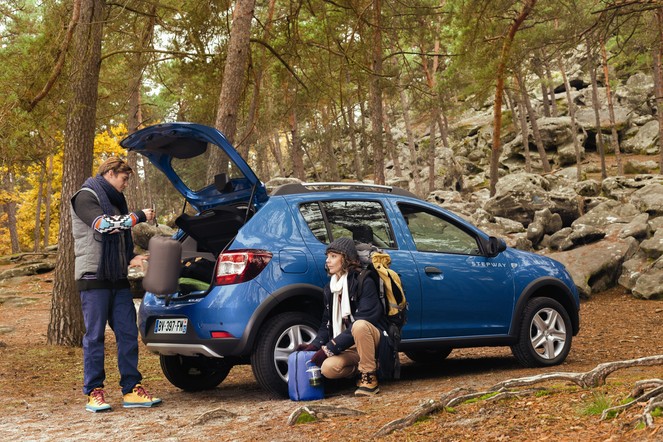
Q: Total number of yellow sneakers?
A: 2